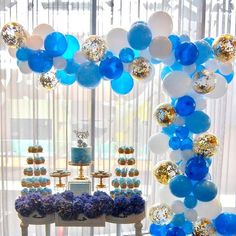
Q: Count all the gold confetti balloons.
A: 11